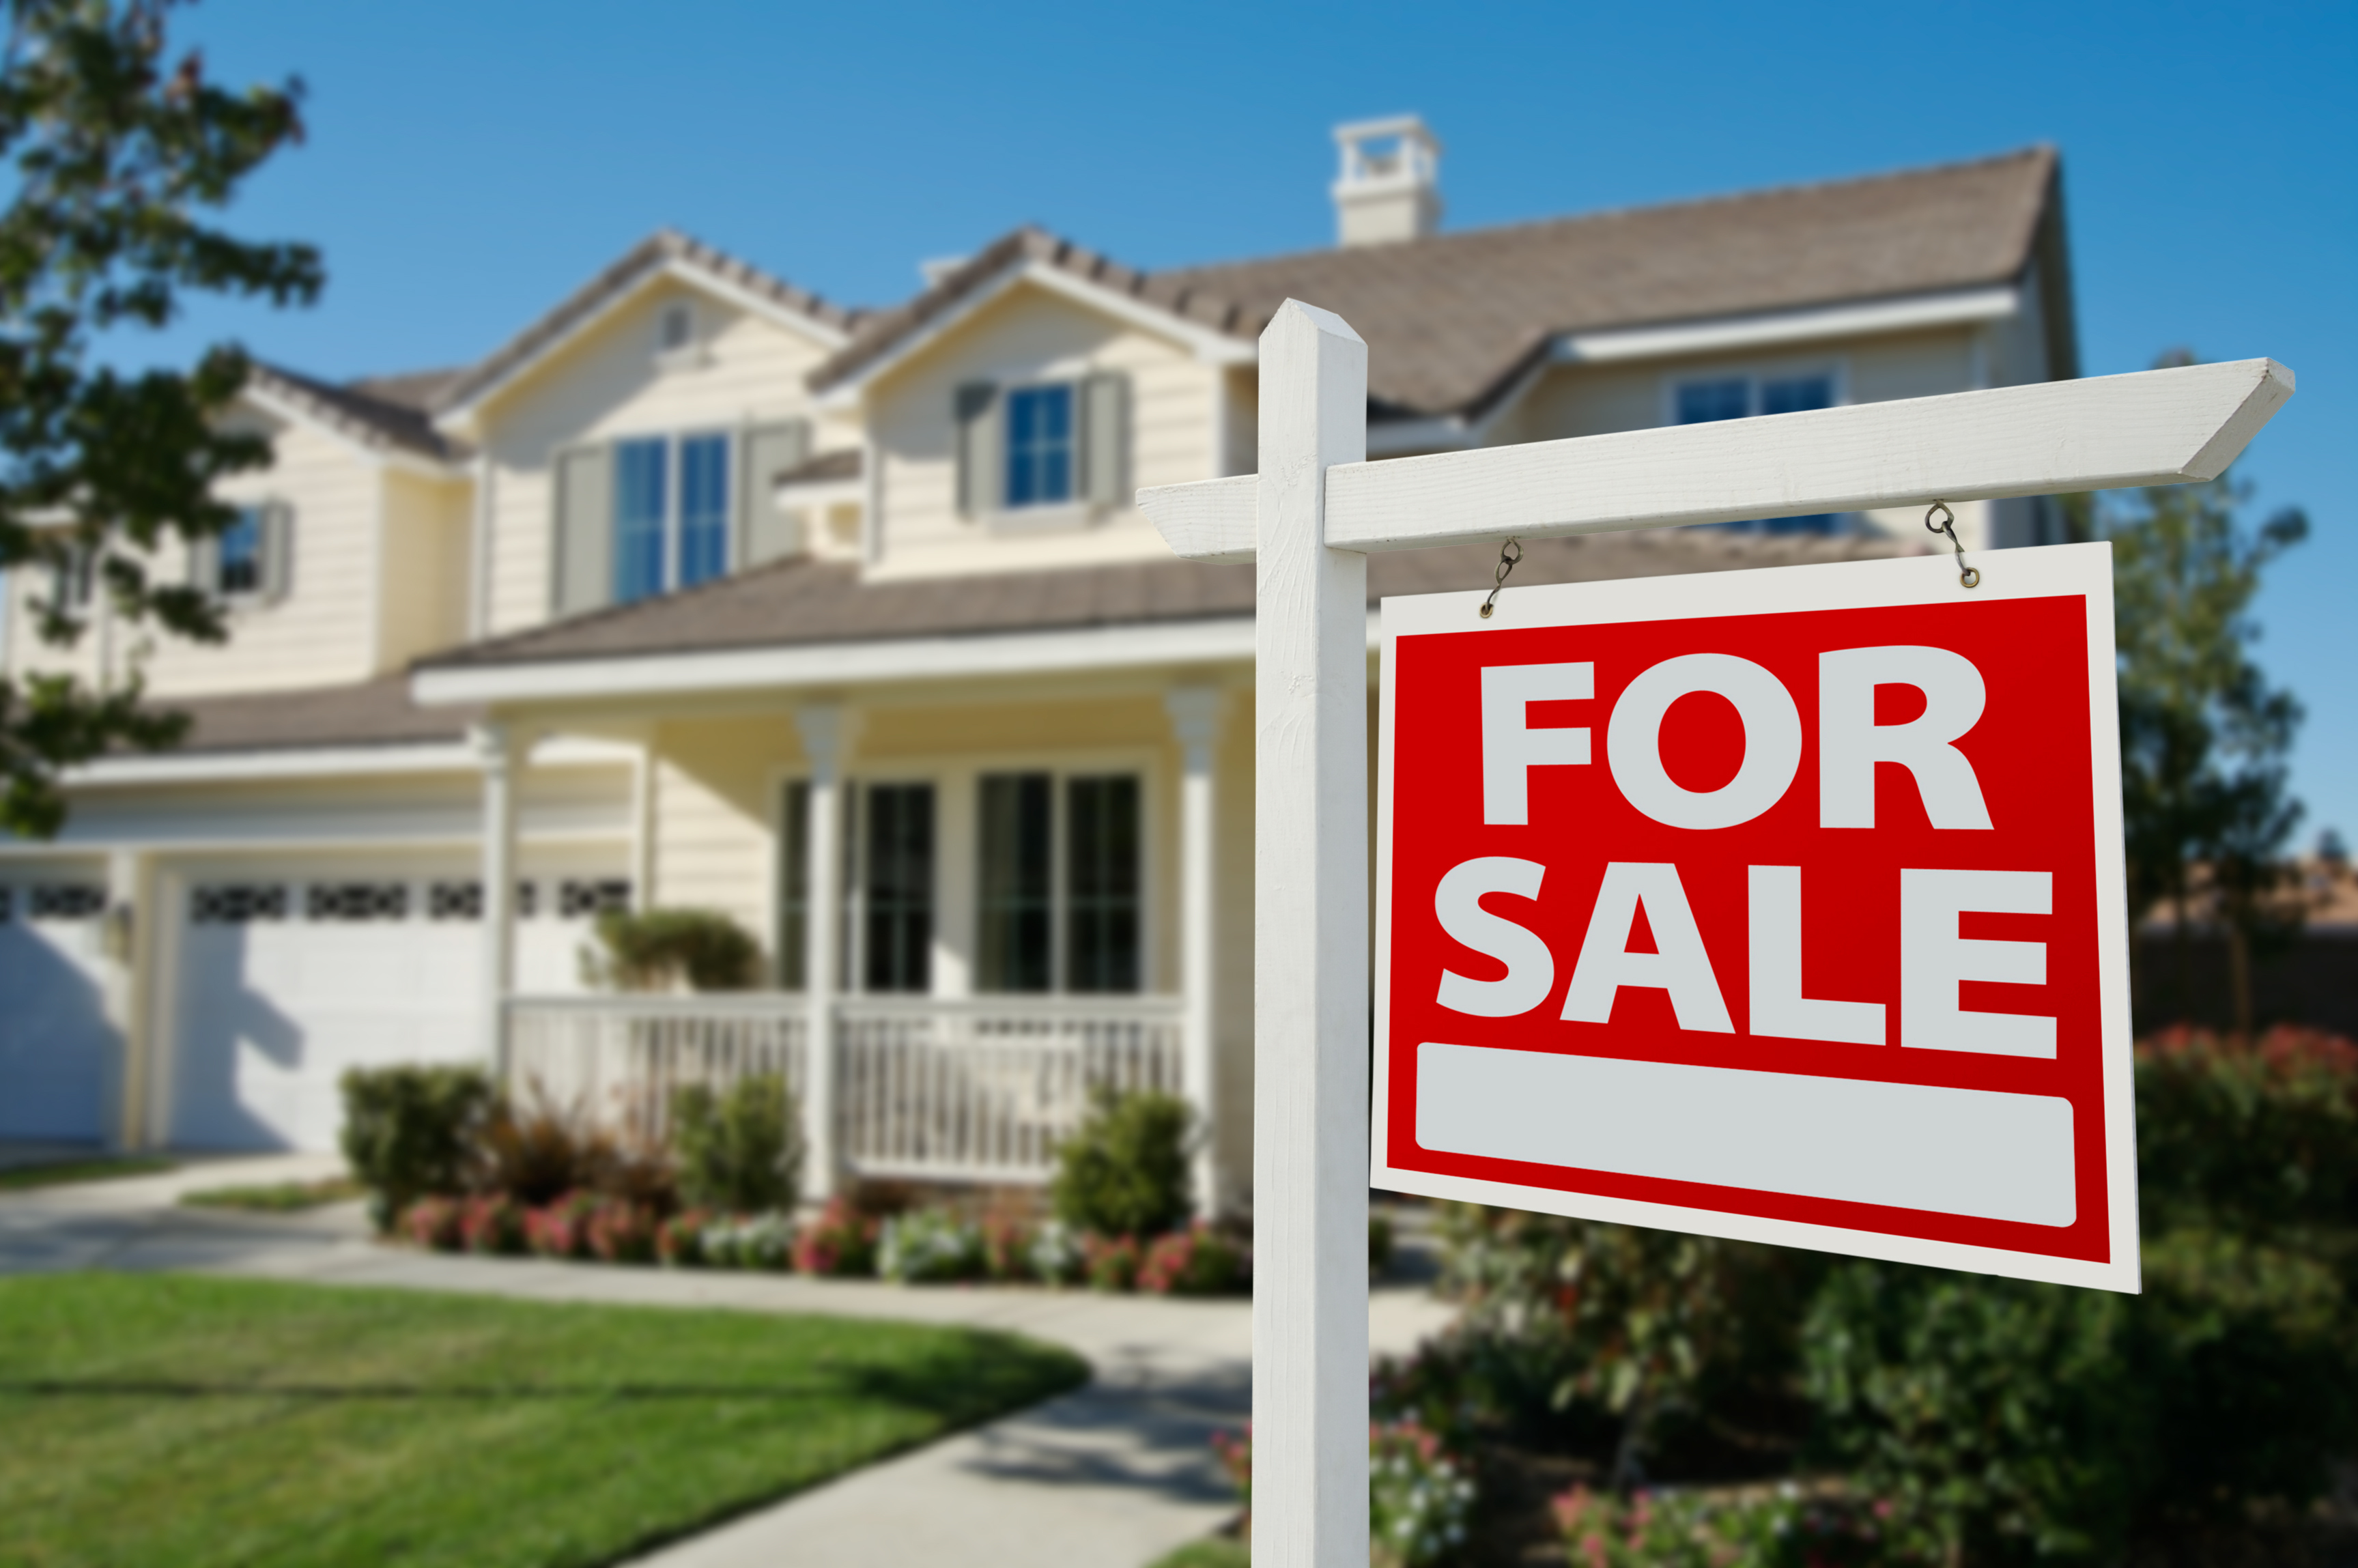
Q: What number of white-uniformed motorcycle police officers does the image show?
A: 0